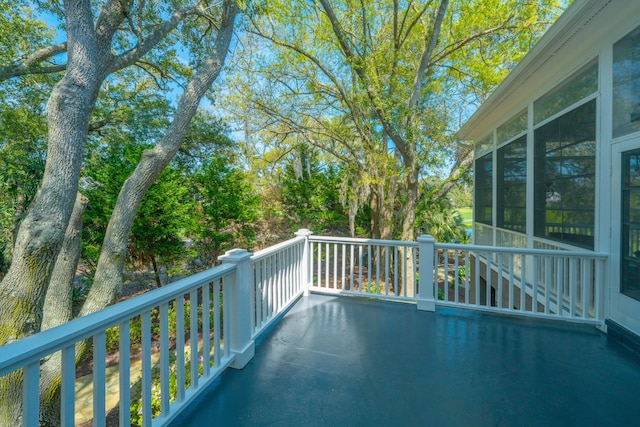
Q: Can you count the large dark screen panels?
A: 3